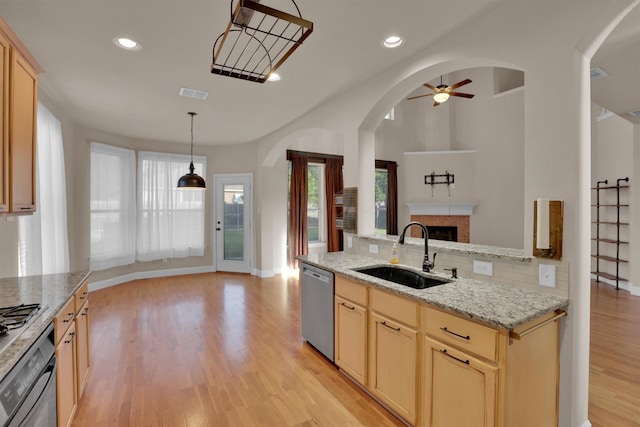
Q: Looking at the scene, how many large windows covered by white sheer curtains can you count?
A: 3